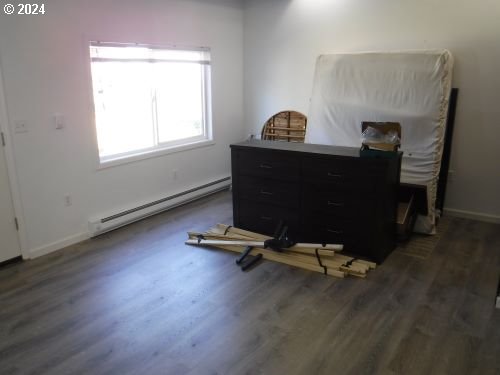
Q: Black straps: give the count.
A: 4